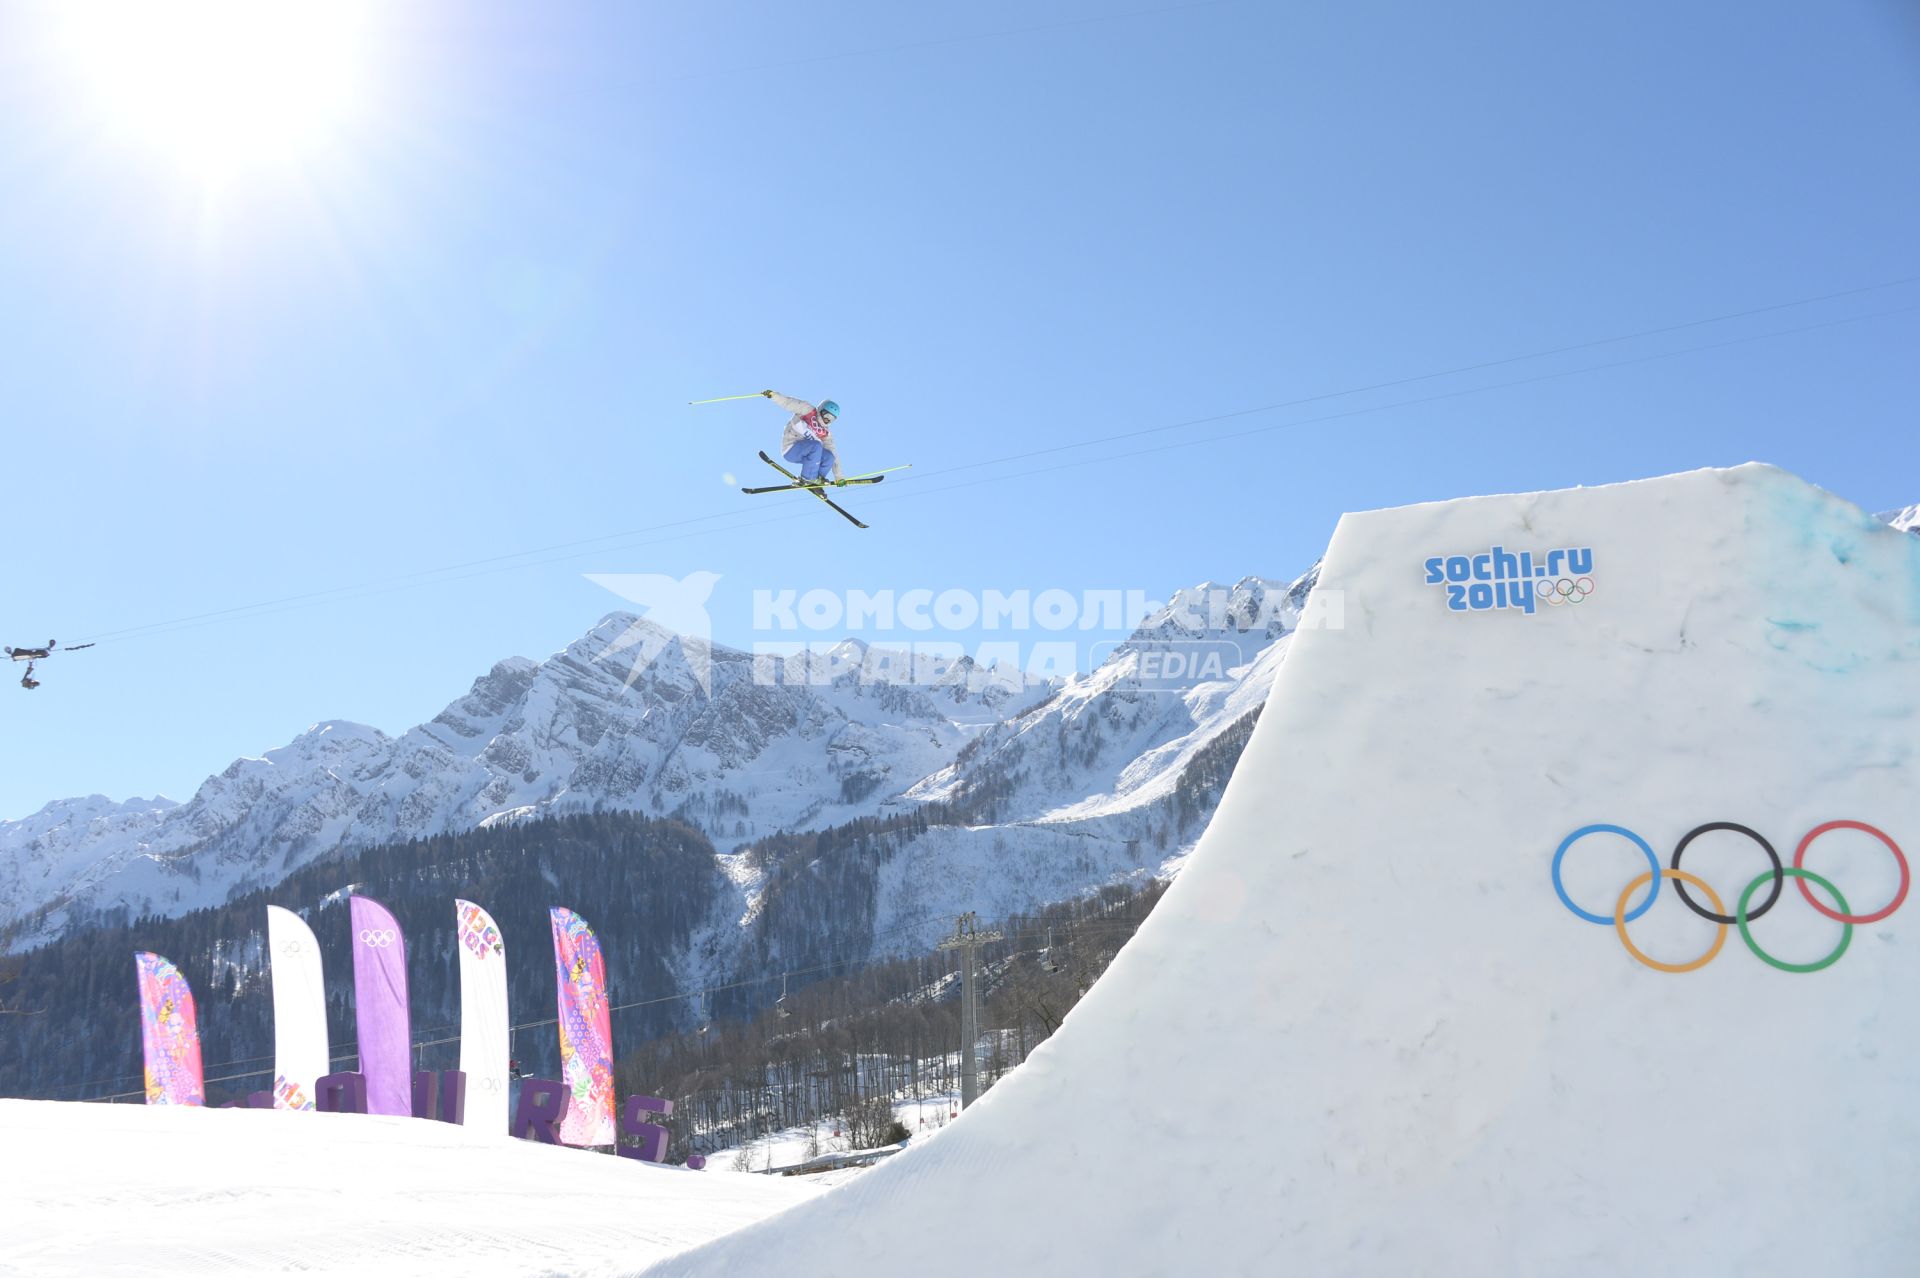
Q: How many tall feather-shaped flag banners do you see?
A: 5